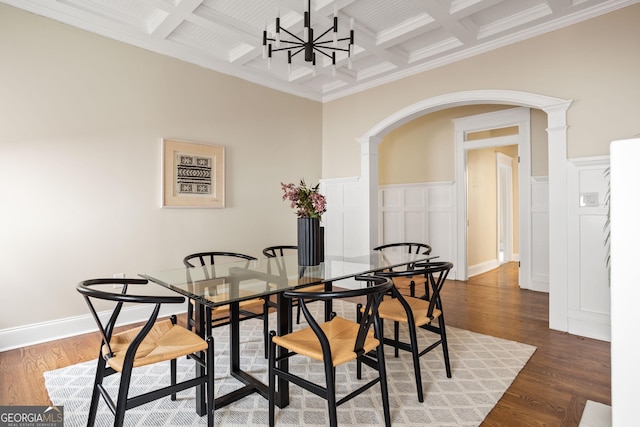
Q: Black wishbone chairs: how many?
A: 6